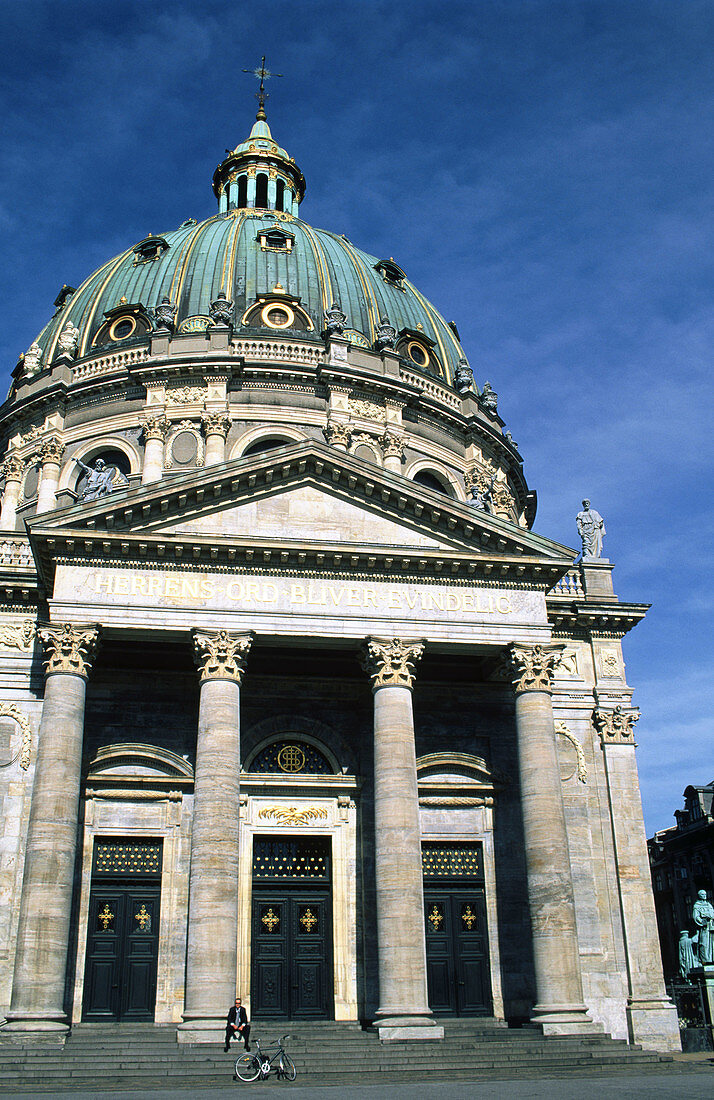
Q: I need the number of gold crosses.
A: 6